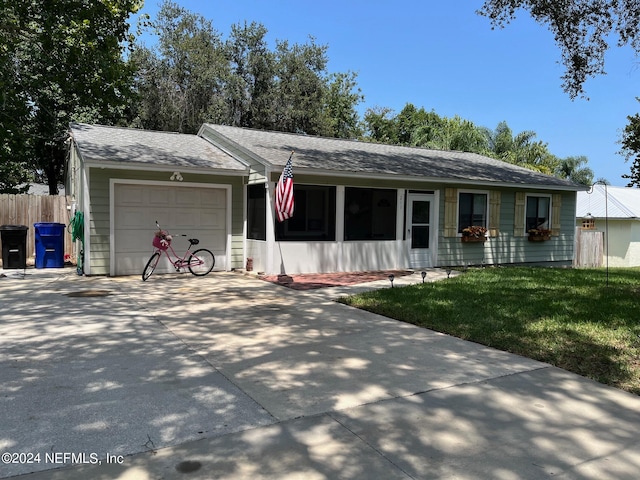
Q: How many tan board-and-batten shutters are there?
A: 4